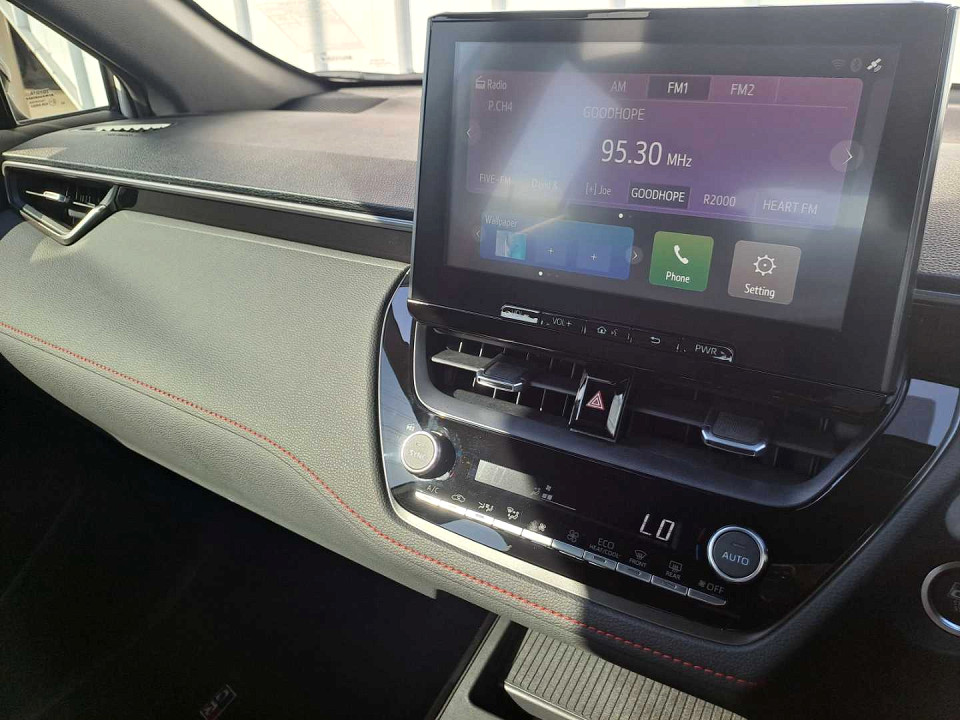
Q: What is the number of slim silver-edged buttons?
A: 10